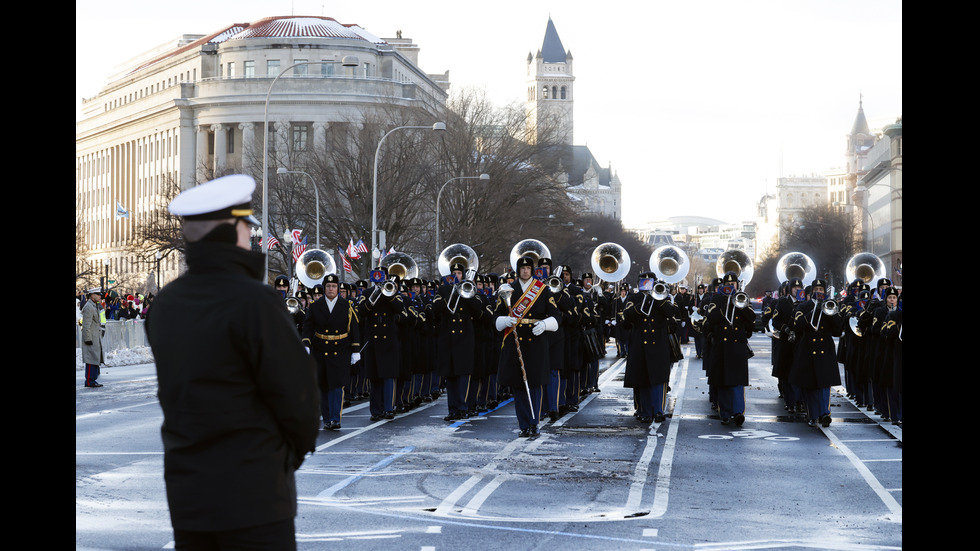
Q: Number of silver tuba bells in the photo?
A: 9